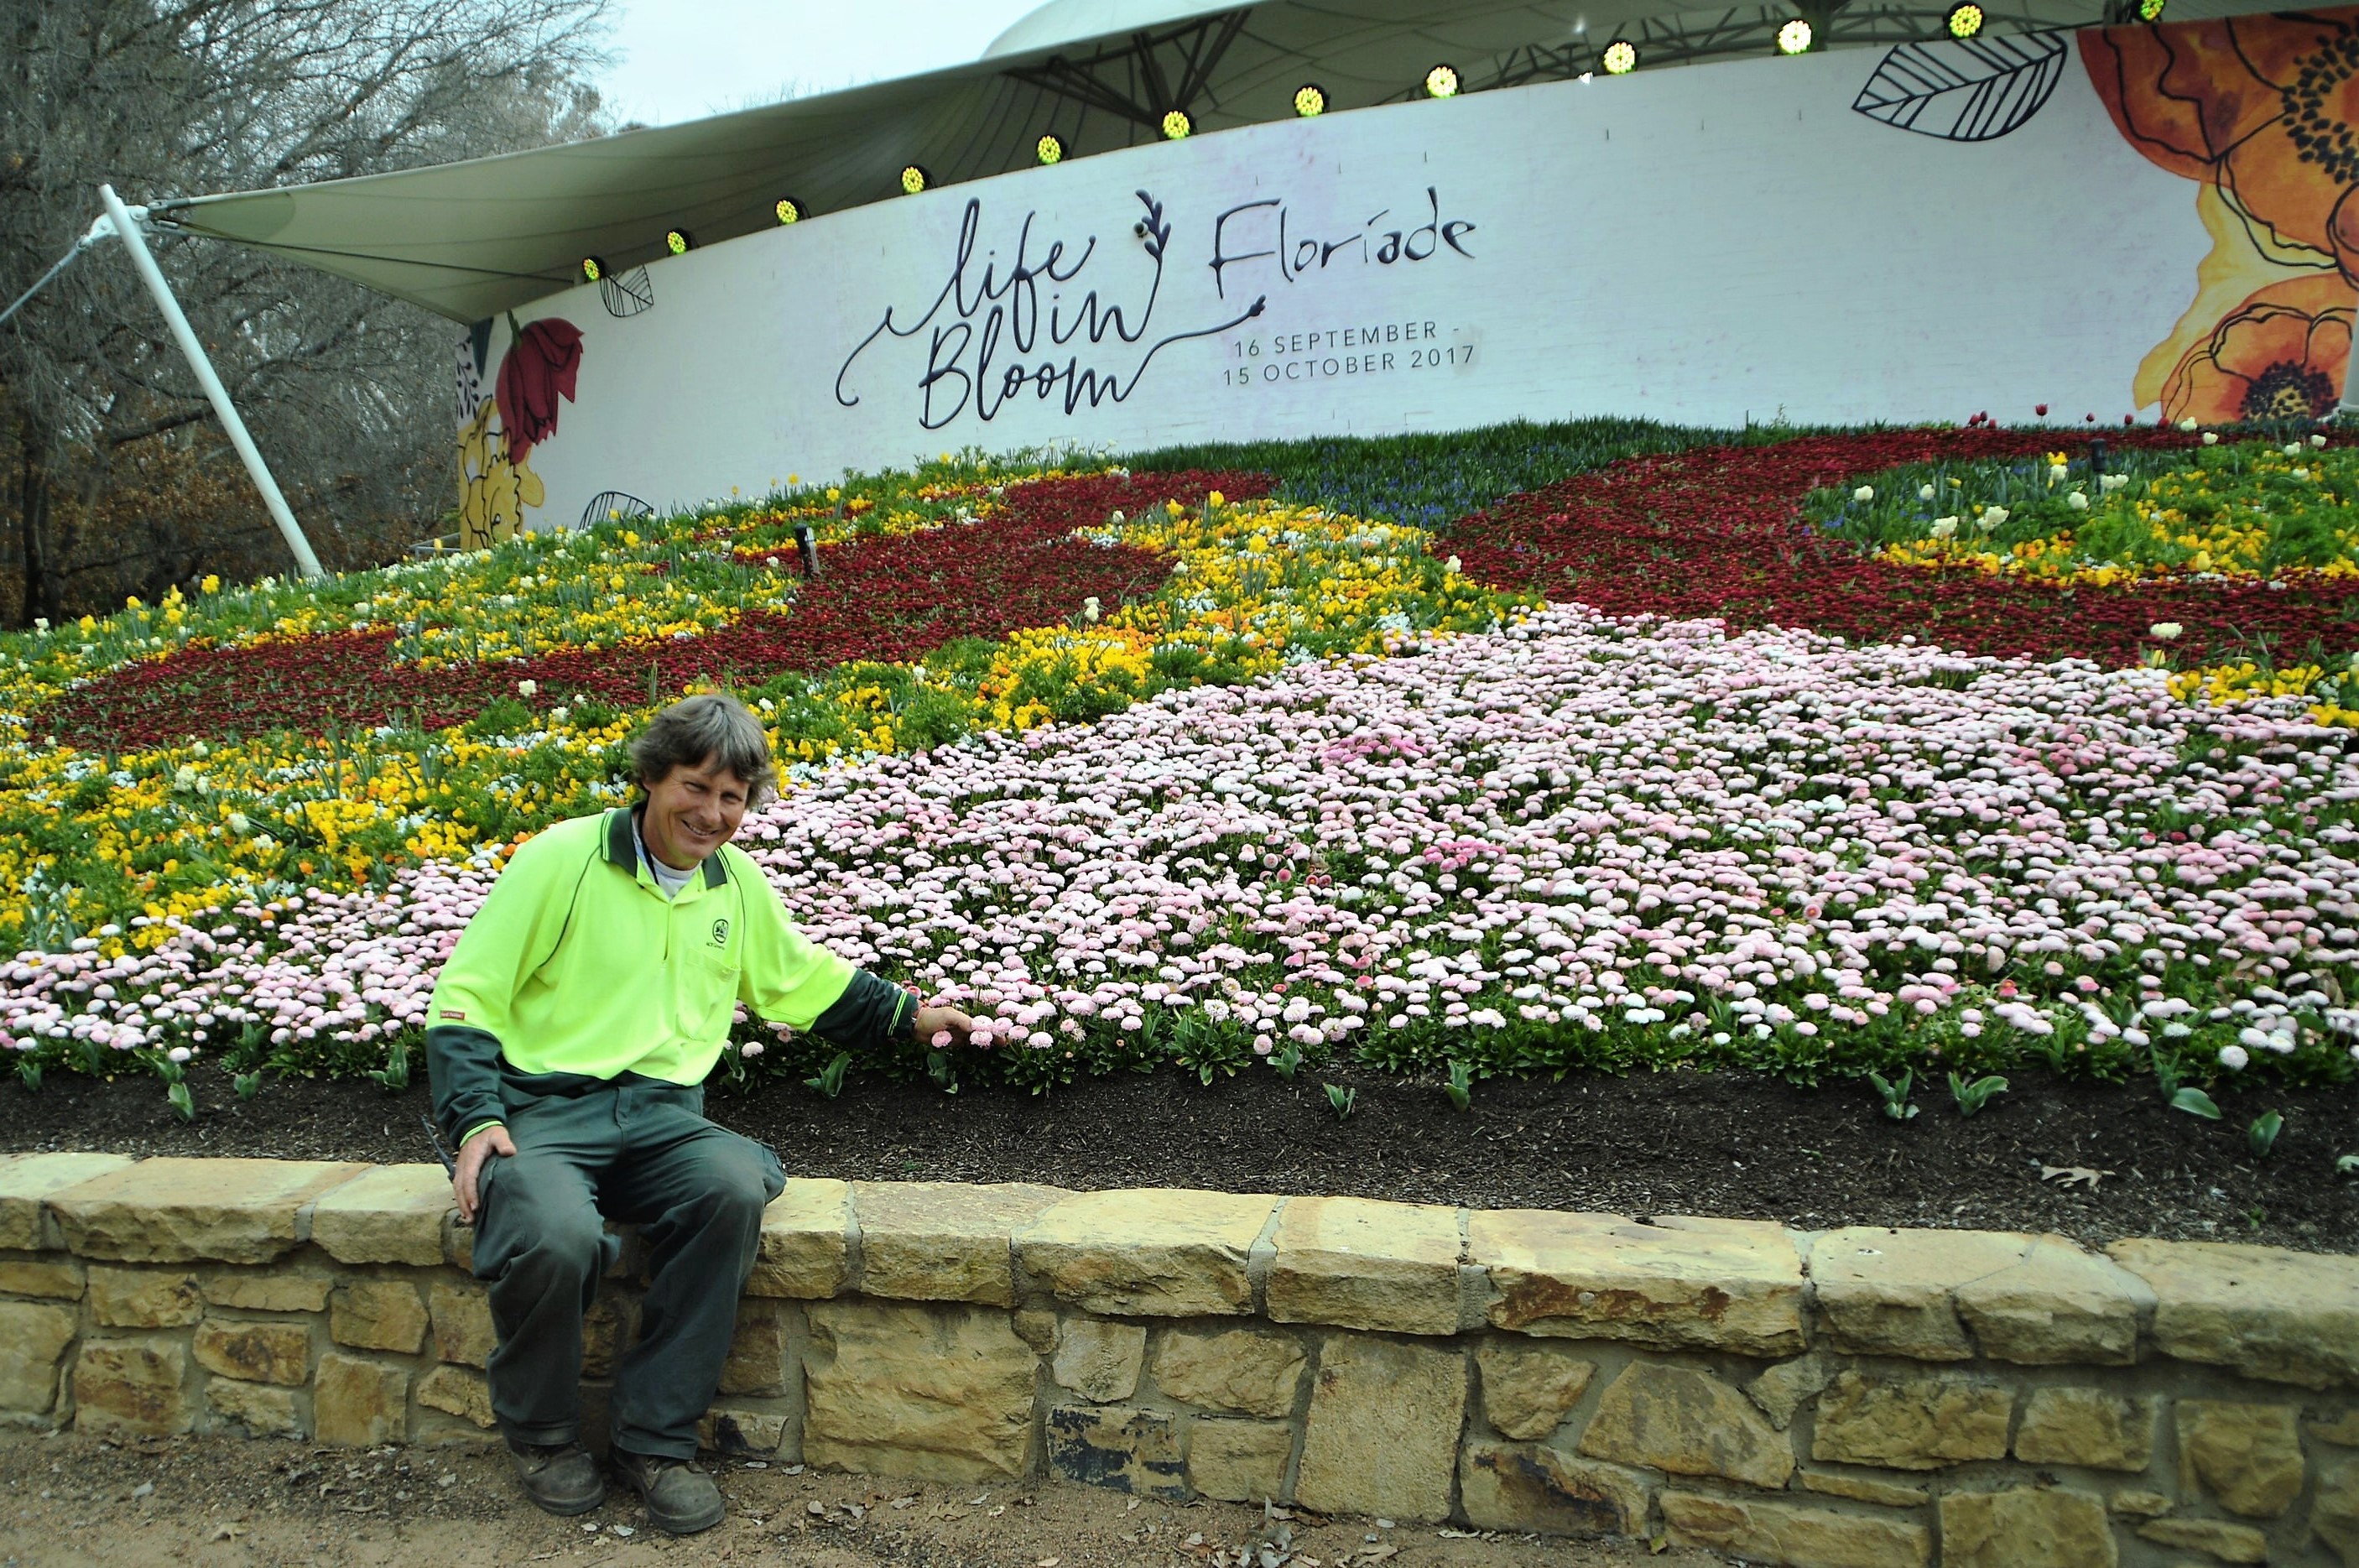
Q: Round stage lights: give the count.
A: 12